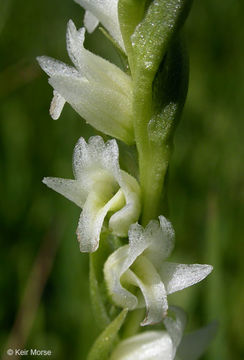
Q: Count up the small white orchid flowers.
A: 5